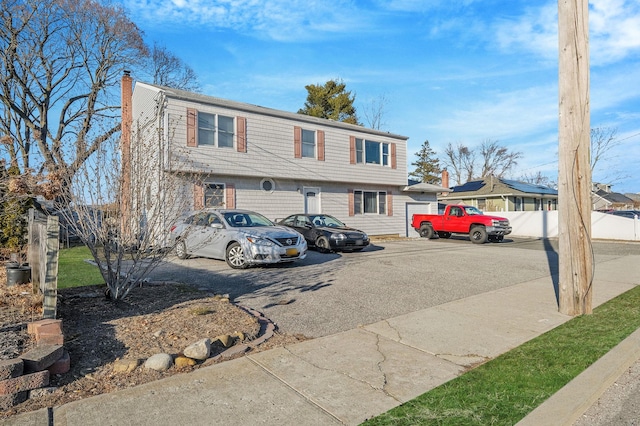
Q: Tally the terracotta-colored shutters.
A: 10